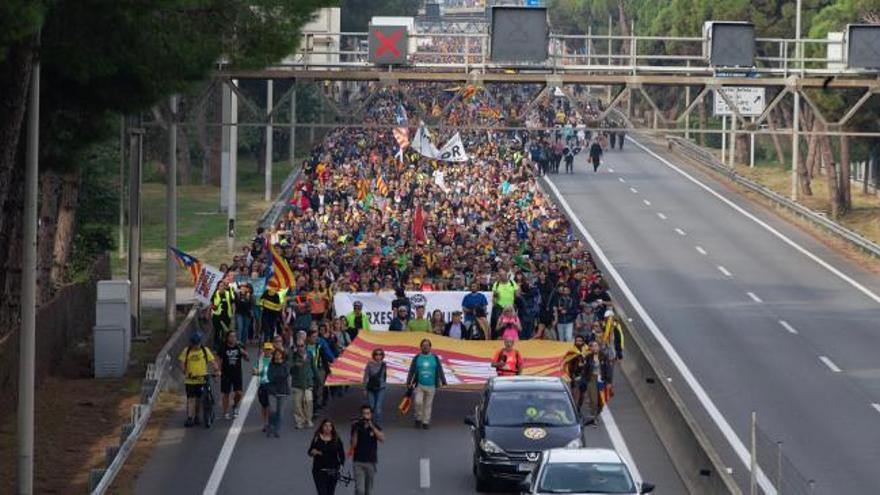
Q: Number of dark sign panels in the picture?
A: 4